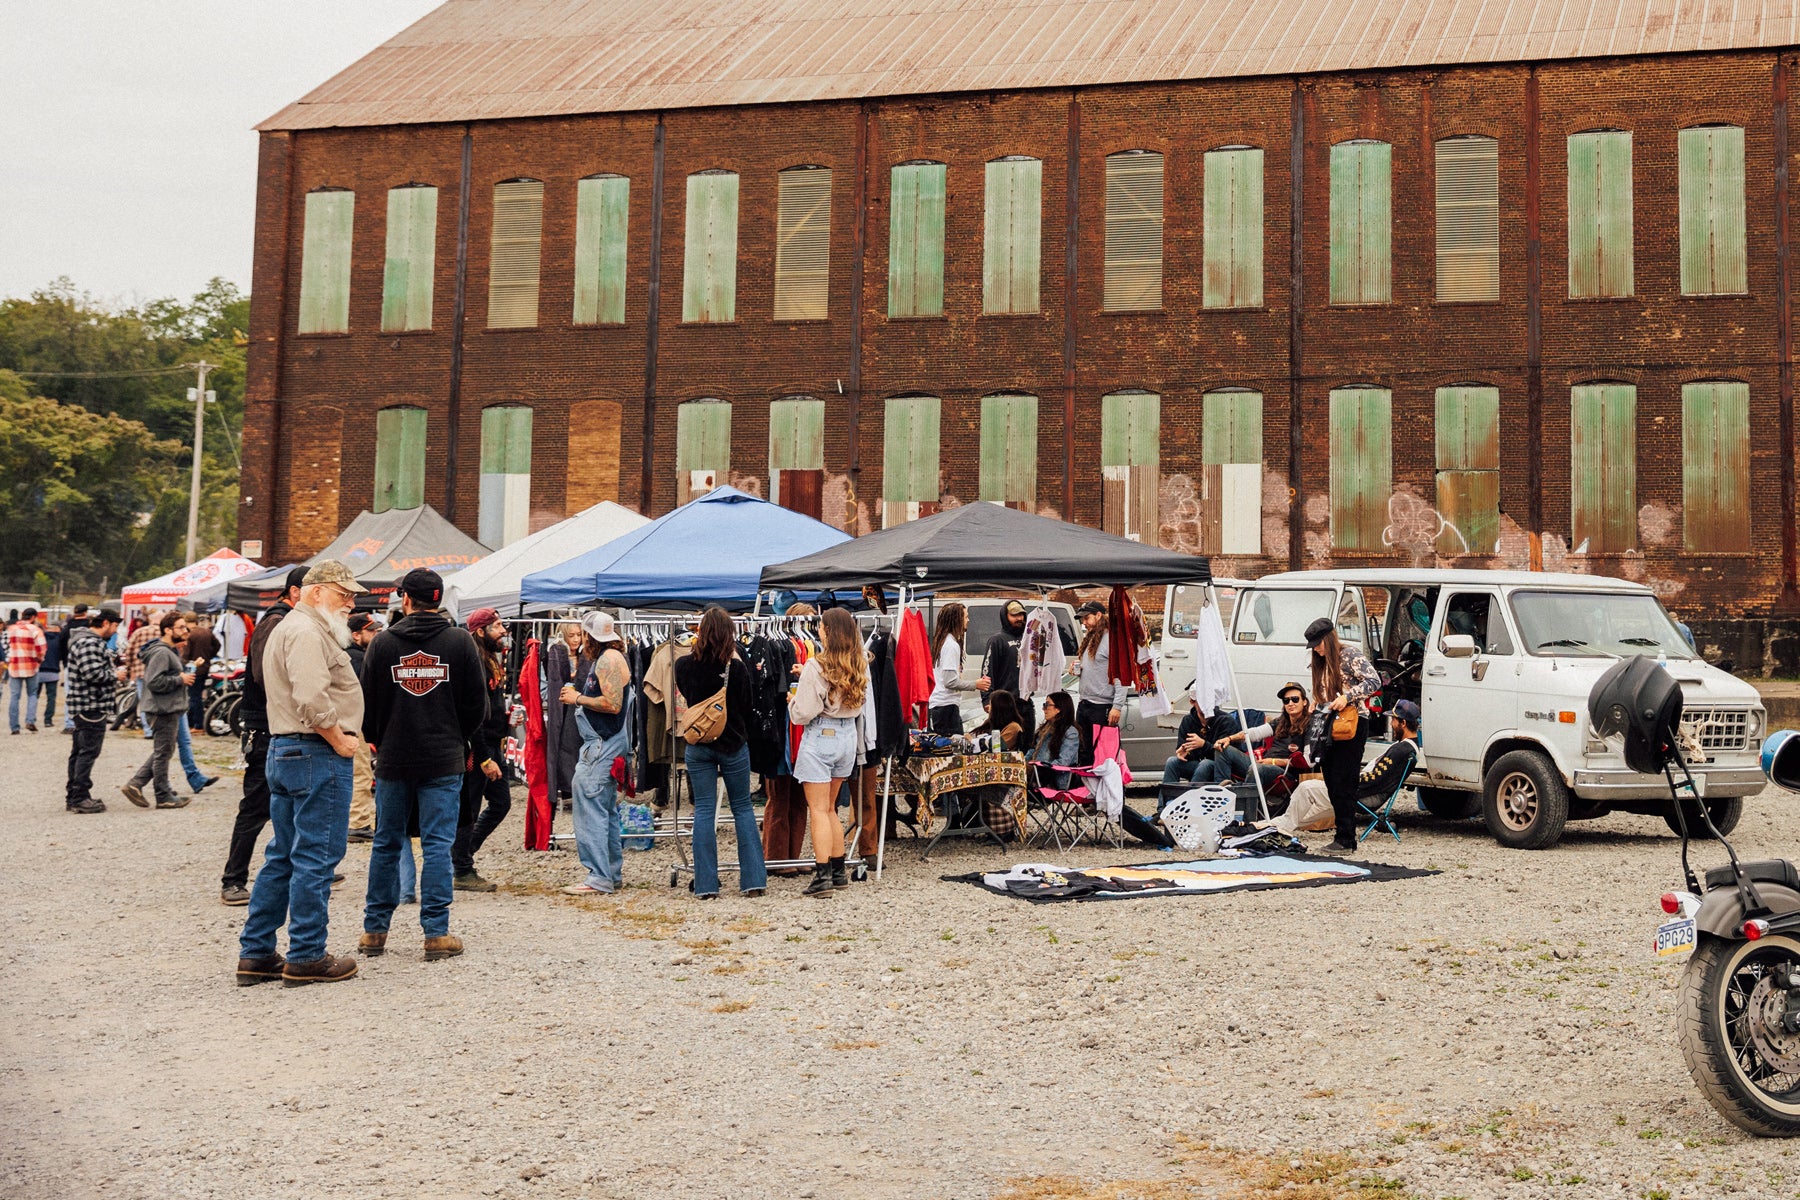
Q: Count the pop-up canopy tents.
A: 6